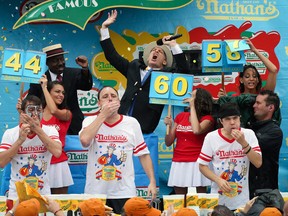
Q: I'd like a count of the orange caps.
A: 5